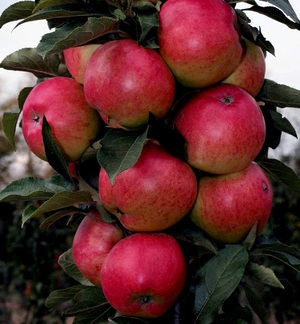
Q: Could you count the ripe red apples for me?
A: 10